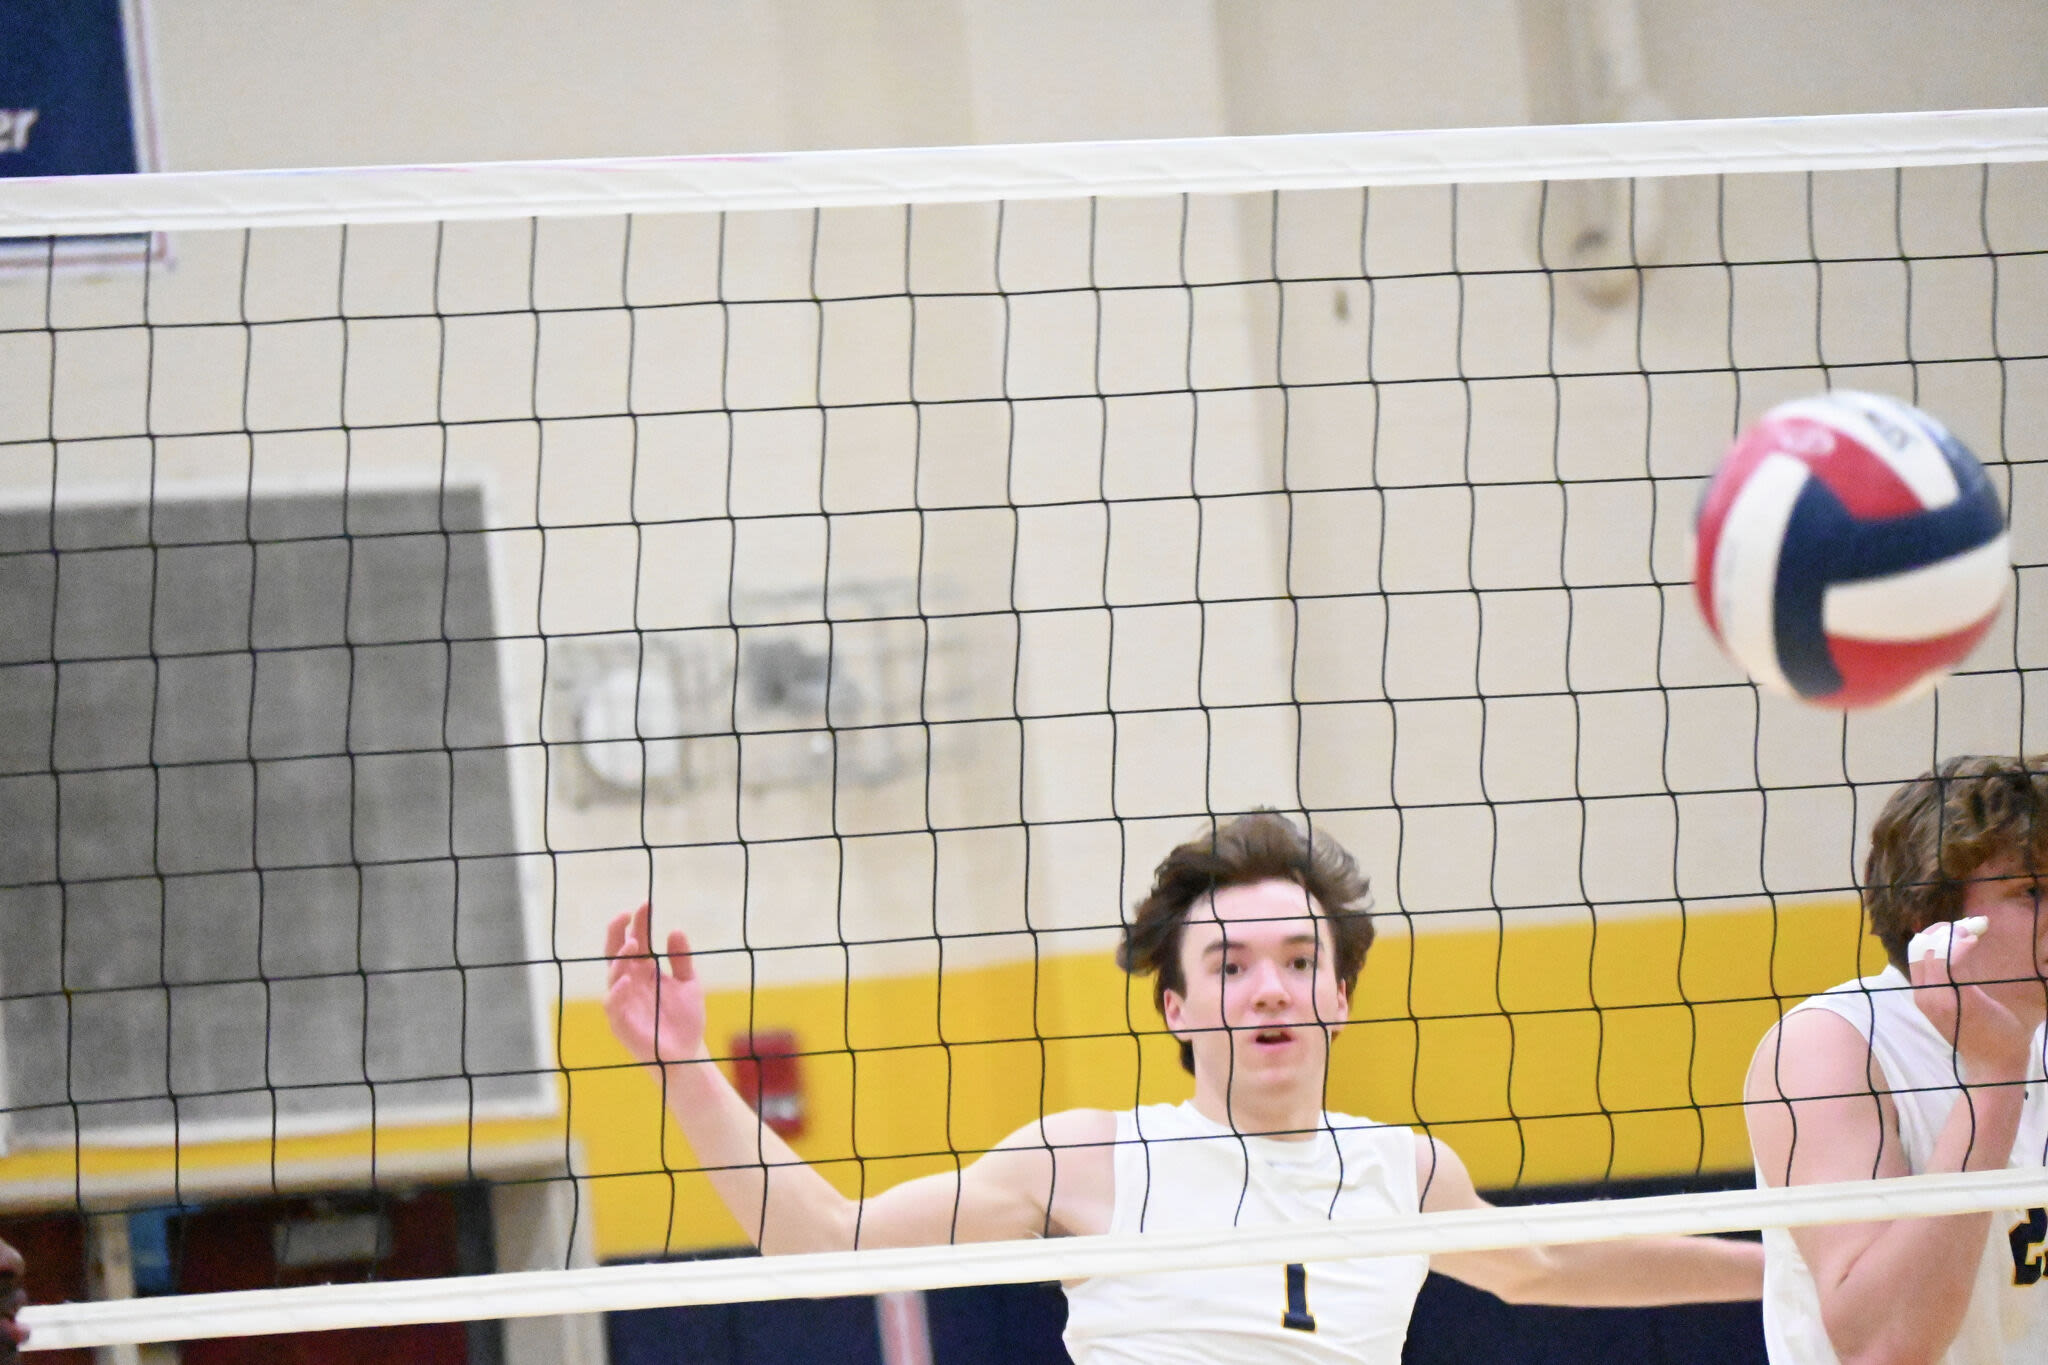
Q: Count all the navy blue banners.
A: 1